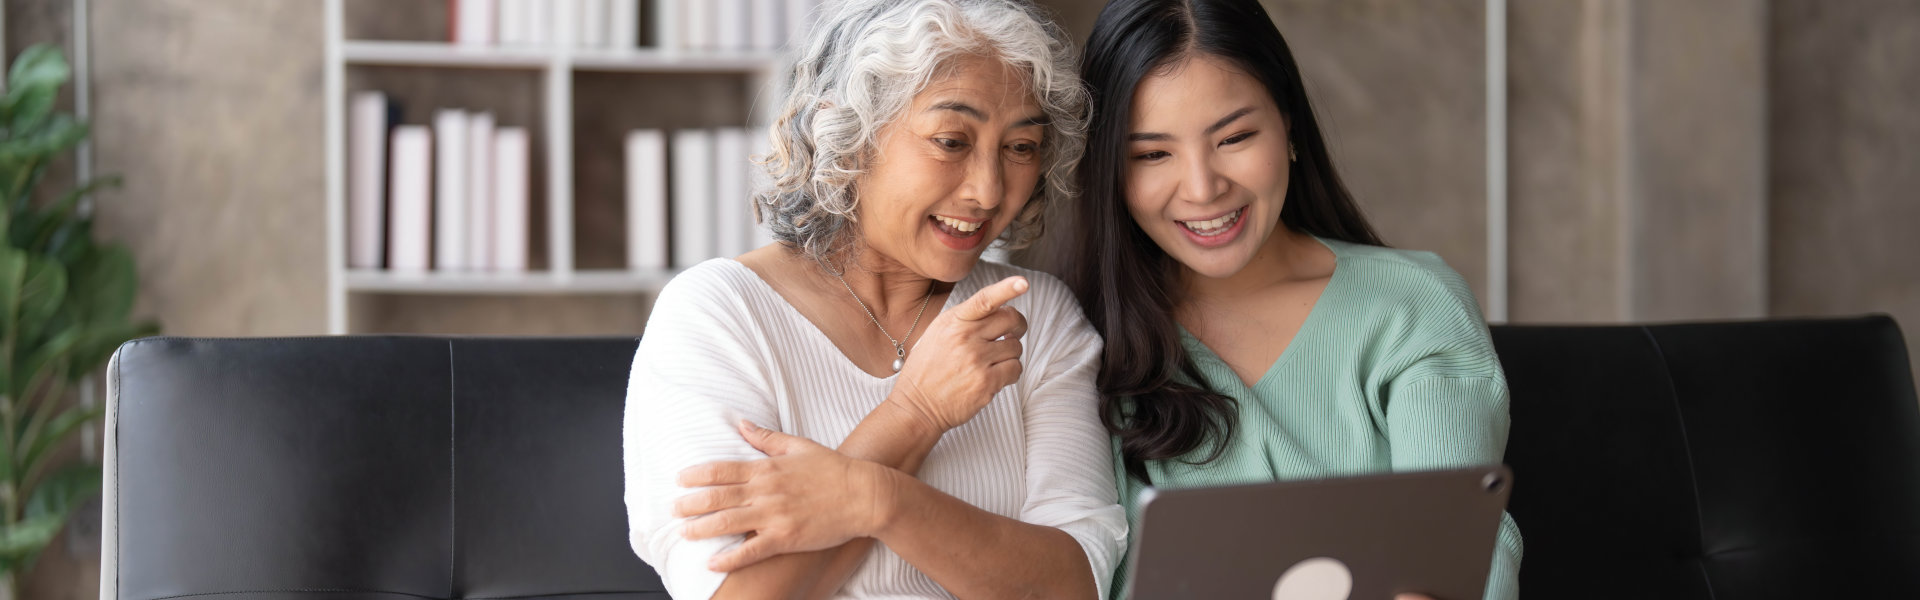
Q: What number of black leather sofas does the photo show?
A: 1